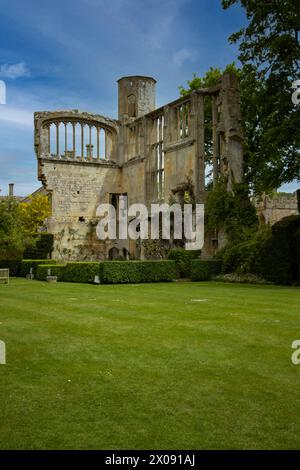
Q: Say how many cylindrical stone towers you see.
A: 1